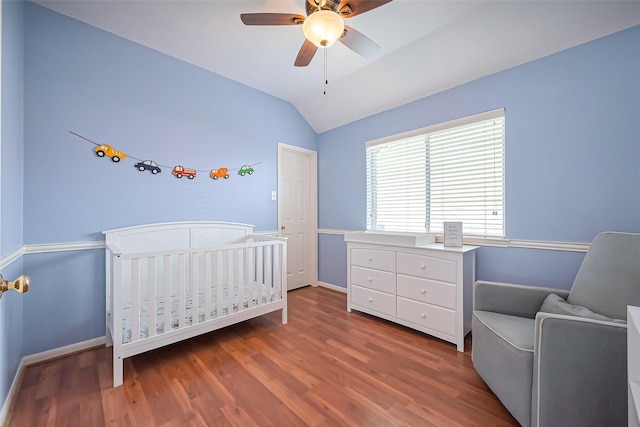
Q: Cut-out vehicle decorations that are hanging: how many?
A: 5